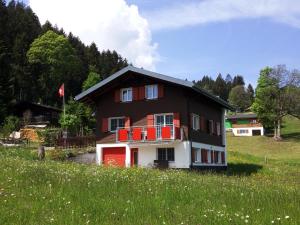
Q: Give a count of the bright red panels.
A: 4